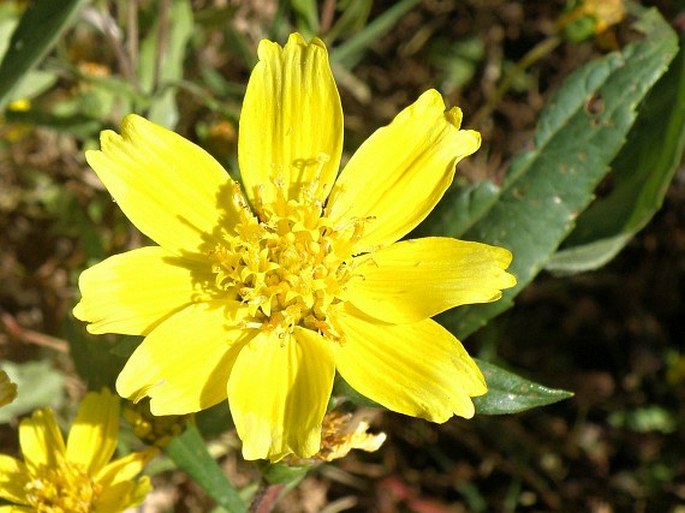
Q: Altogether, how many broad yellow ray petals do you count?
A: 8